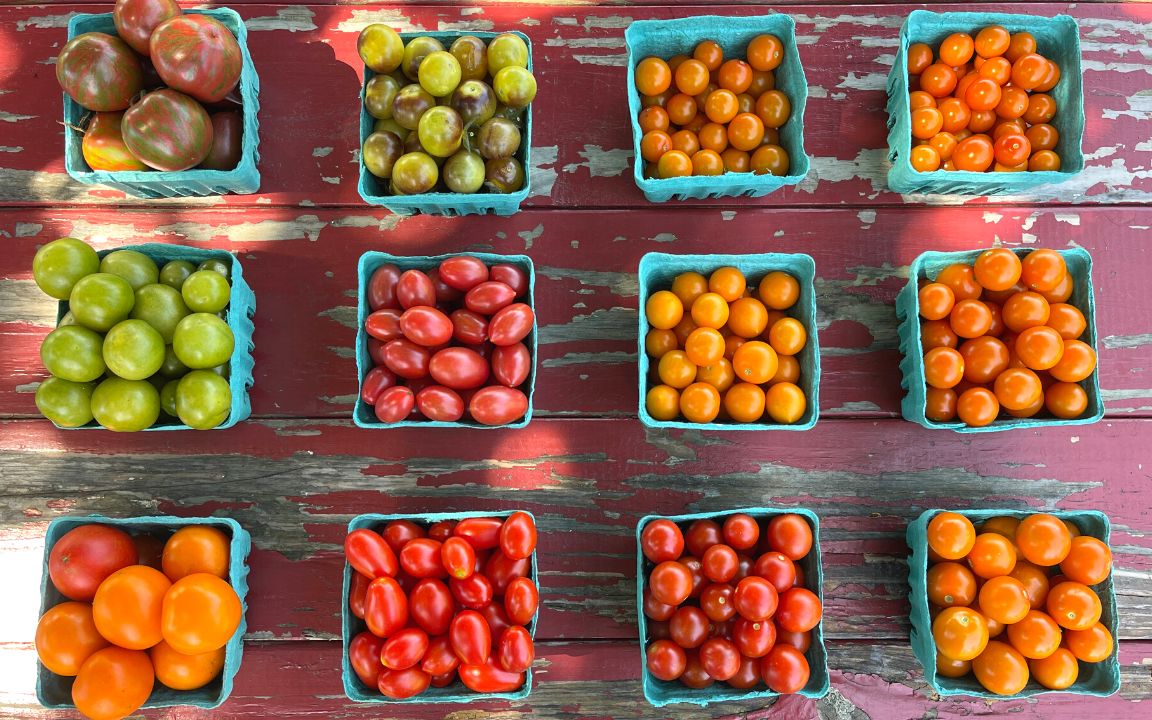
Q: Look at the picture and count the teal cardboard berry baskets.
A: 12